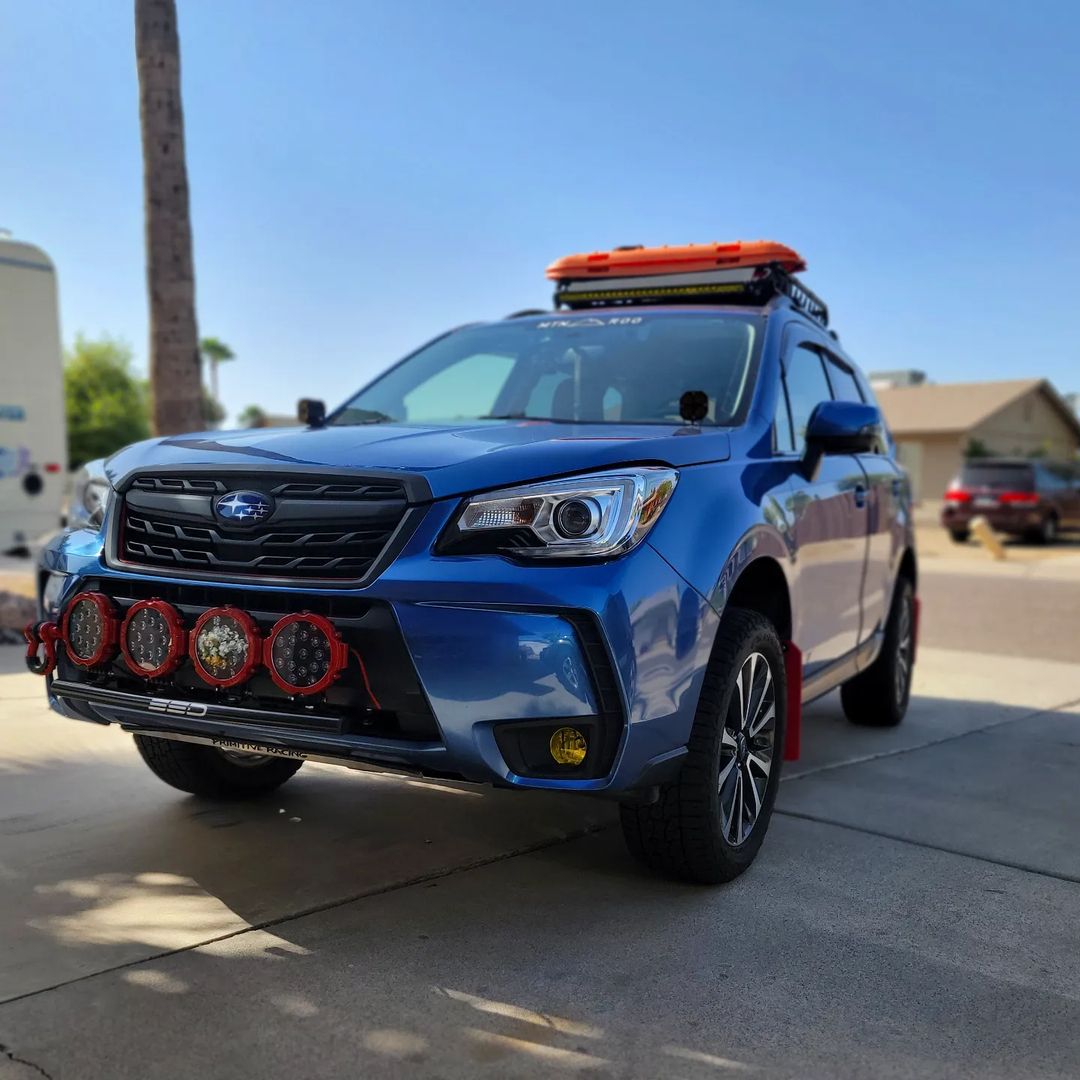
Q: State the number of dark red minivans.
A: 1